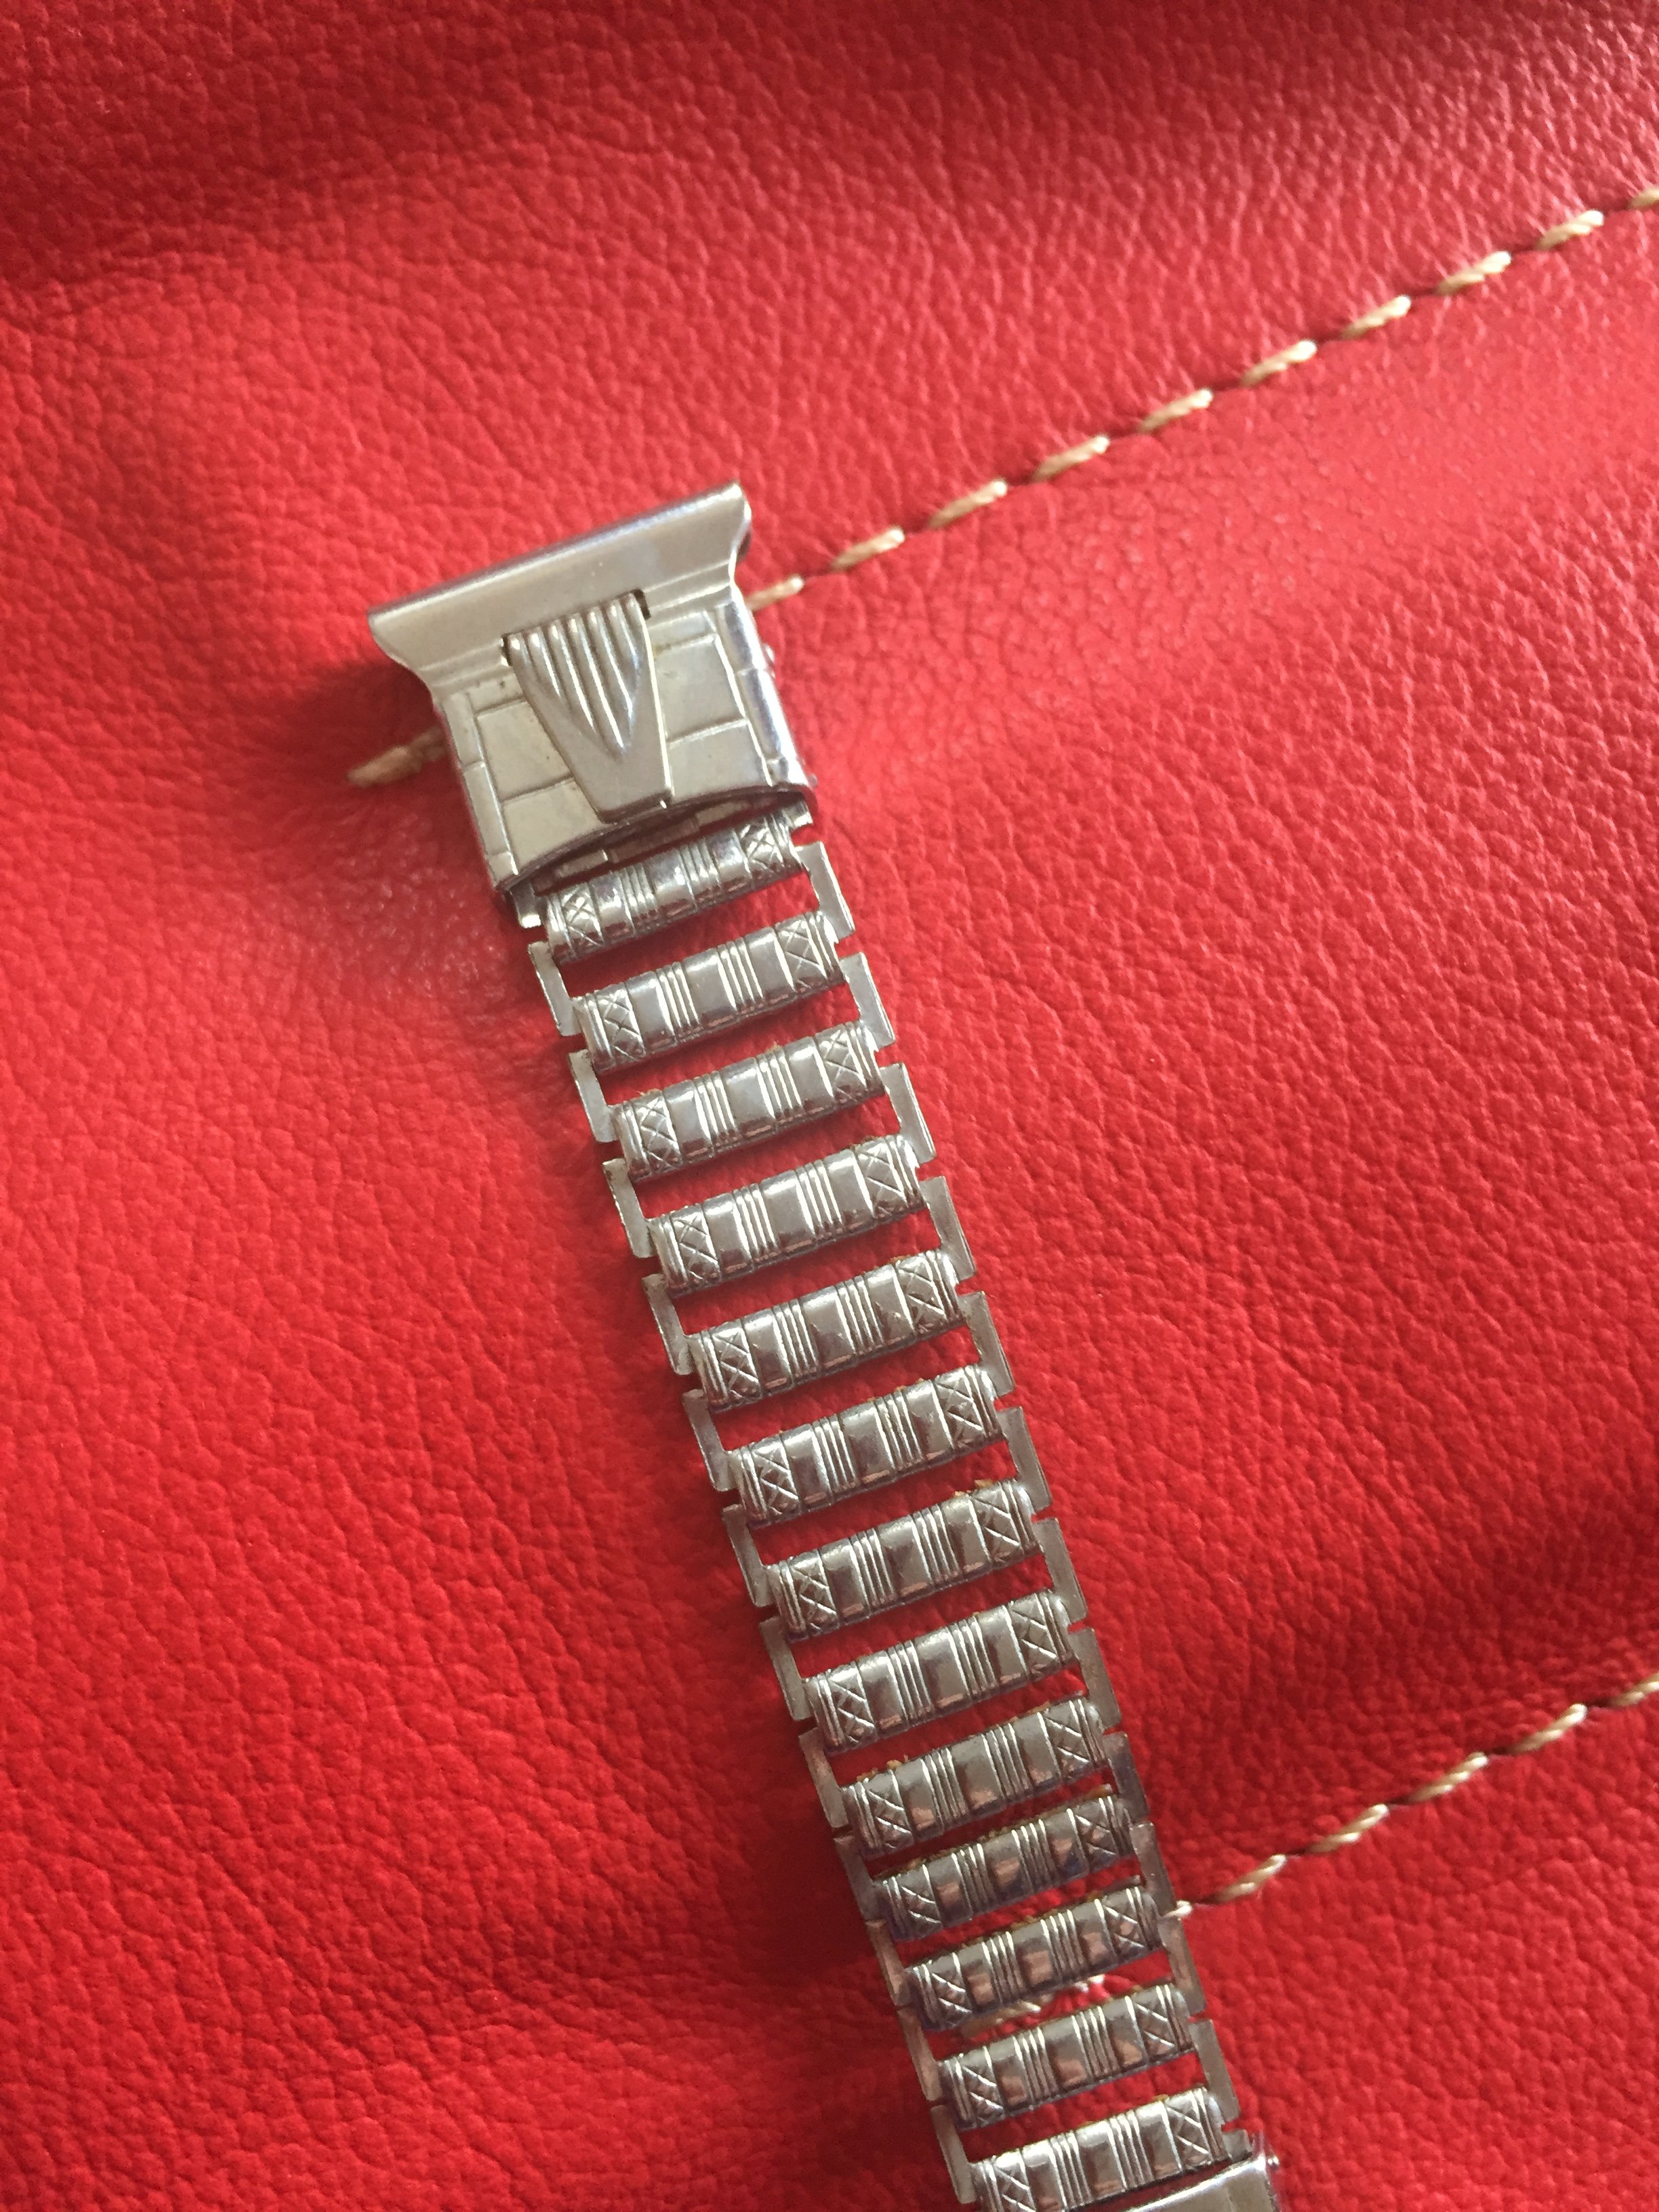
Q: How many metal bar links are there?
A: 13